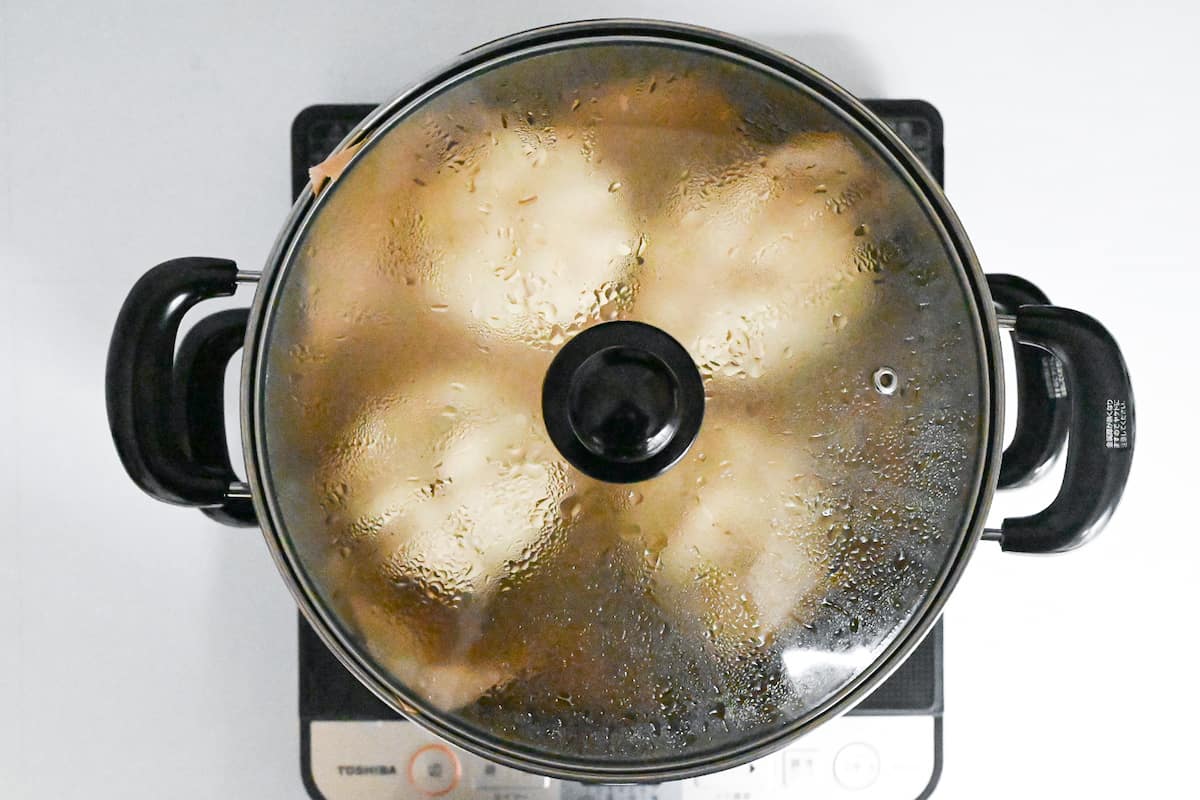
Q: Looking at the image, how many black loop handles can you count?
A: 4